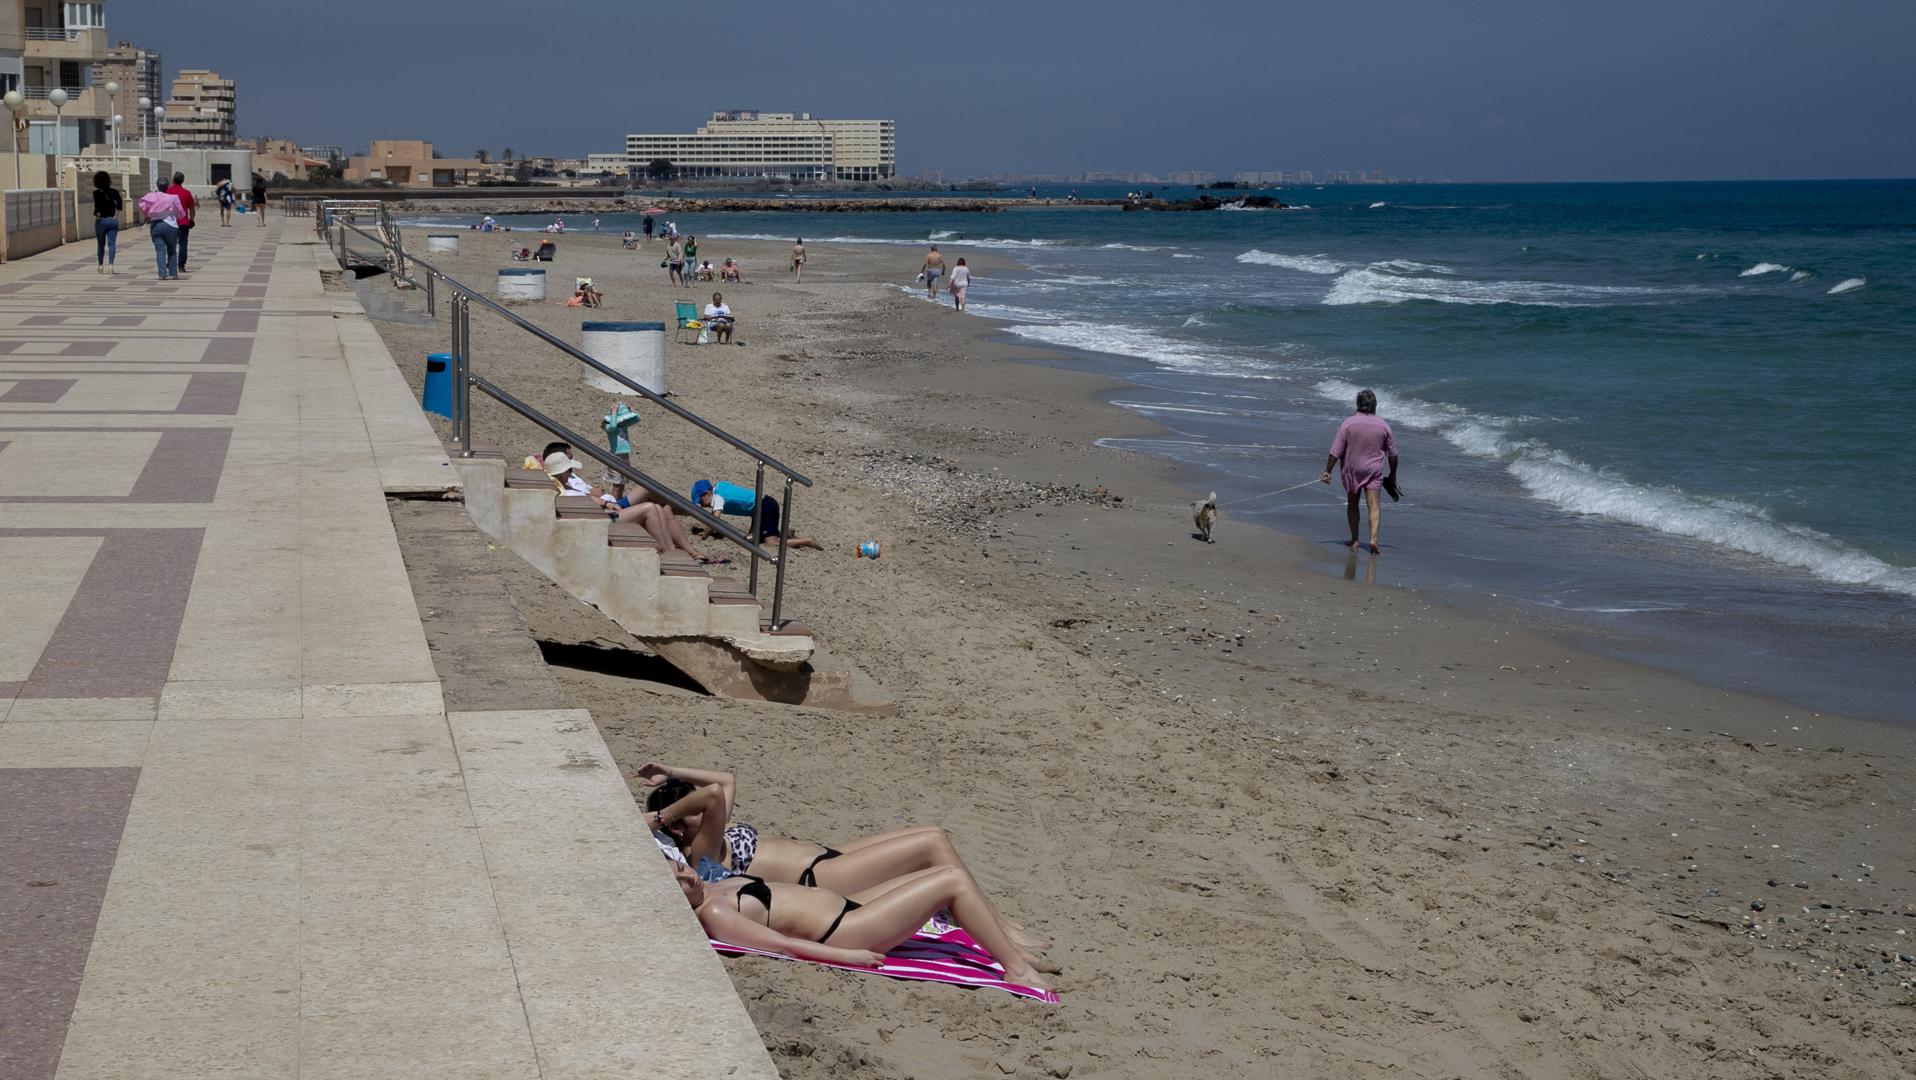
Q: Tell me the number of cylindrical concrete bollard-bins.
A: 3